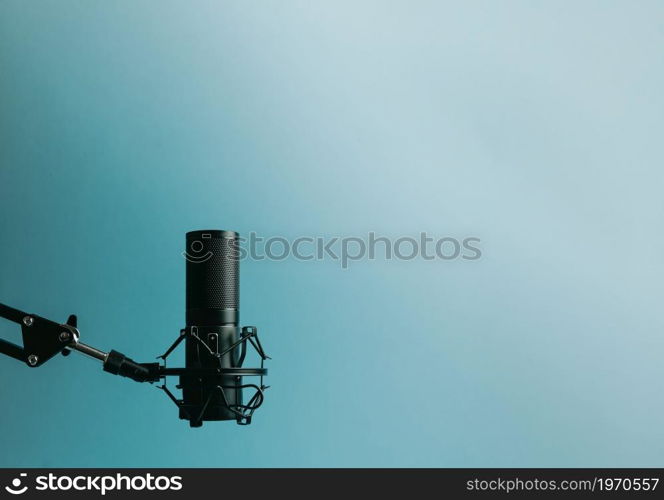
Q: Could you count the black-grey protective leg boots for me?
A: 0